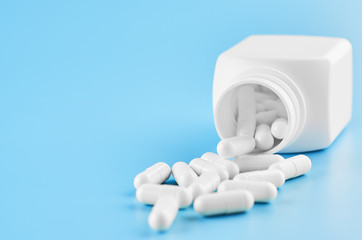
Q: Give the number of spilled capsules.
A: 12